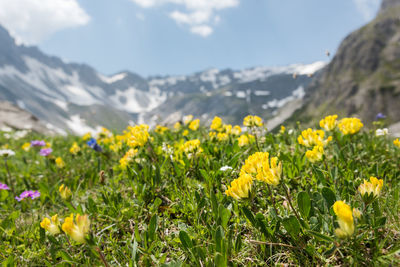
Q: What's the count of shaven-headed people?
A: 0